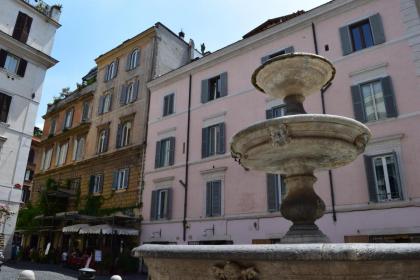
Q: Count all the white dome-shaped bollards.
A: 2